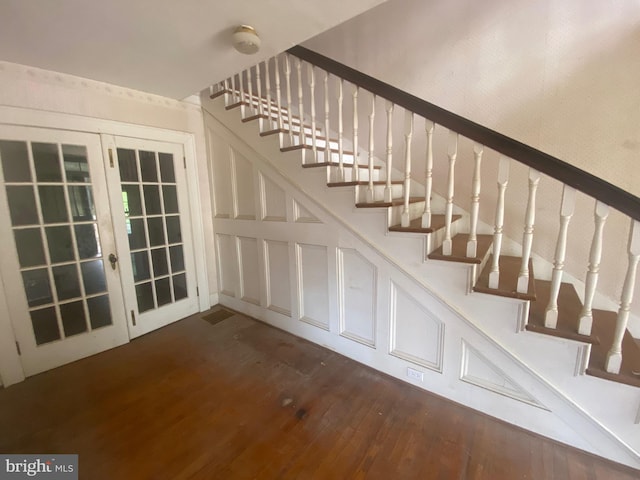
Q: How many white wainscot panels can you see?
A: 11